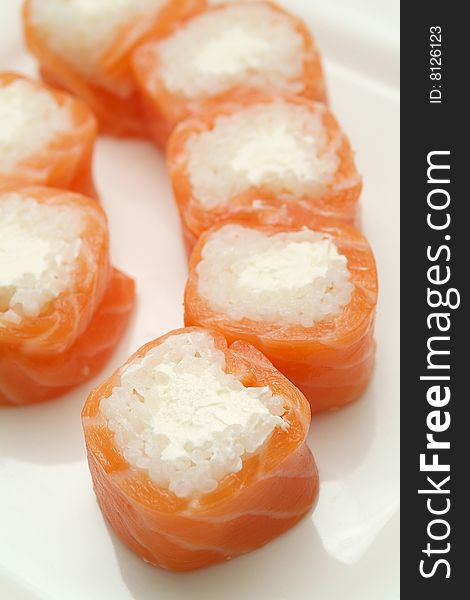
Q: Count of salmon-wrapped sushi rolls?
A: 7